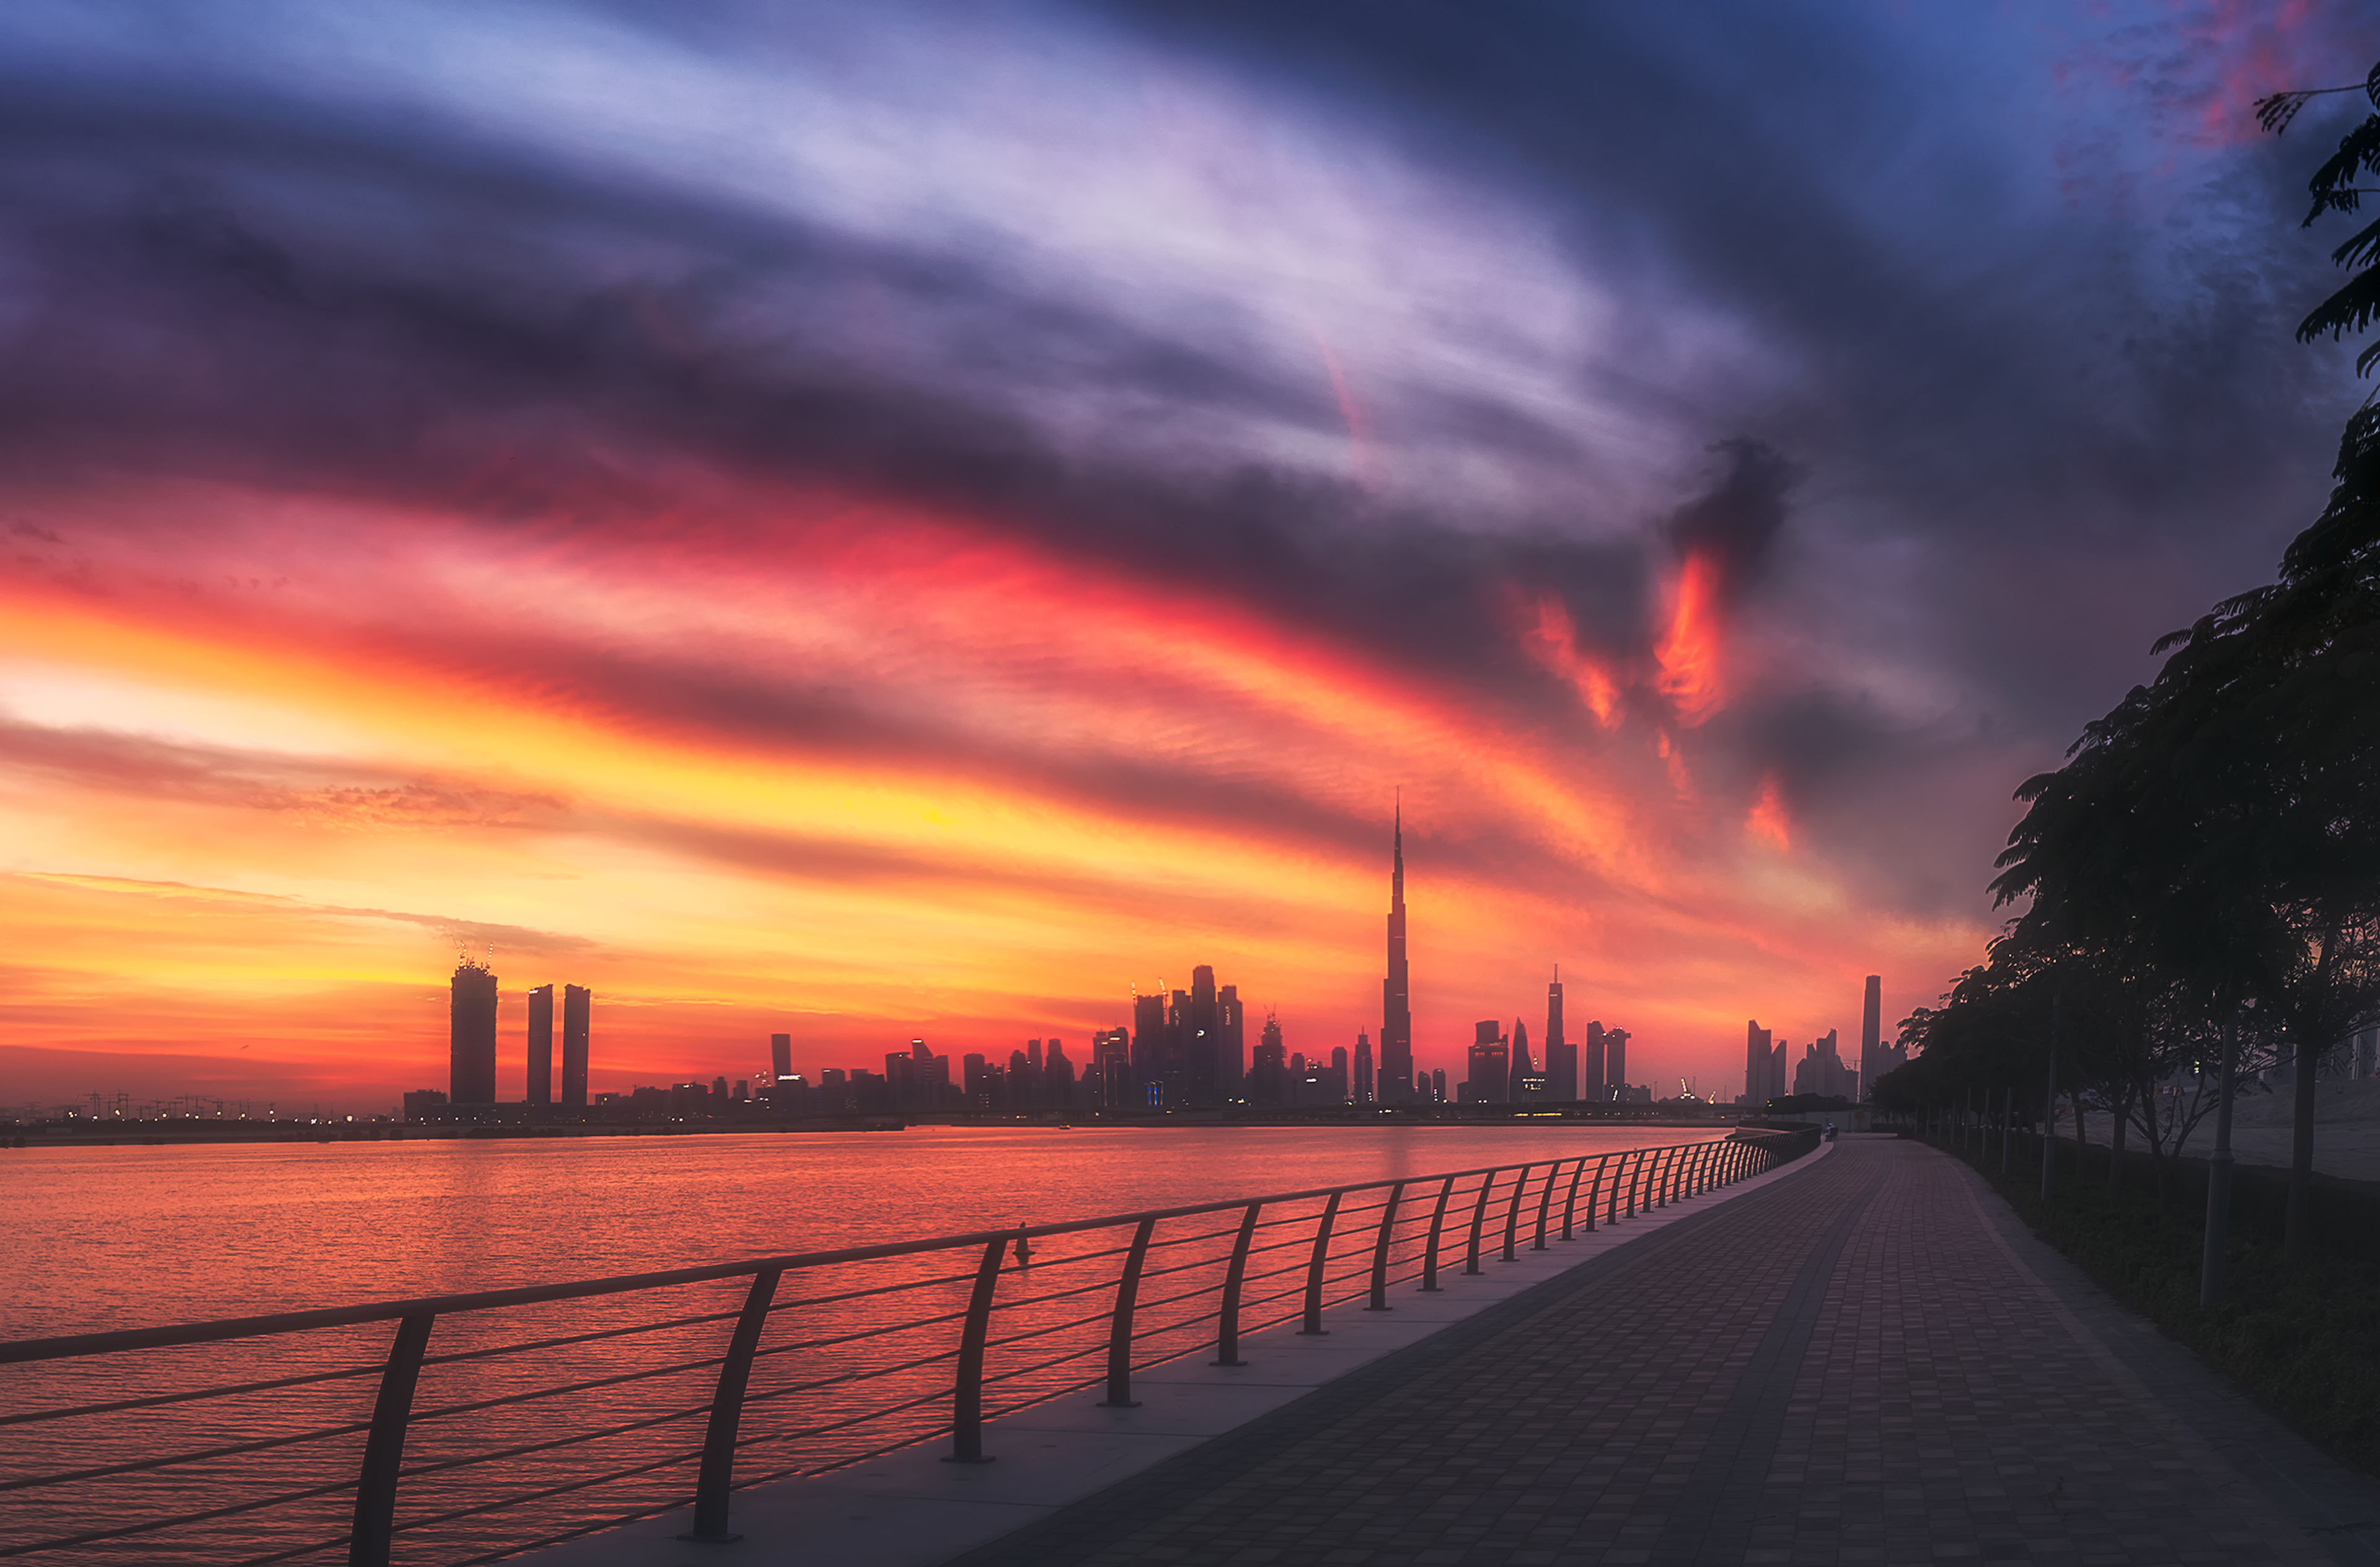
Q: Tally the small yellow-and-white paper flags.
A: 0